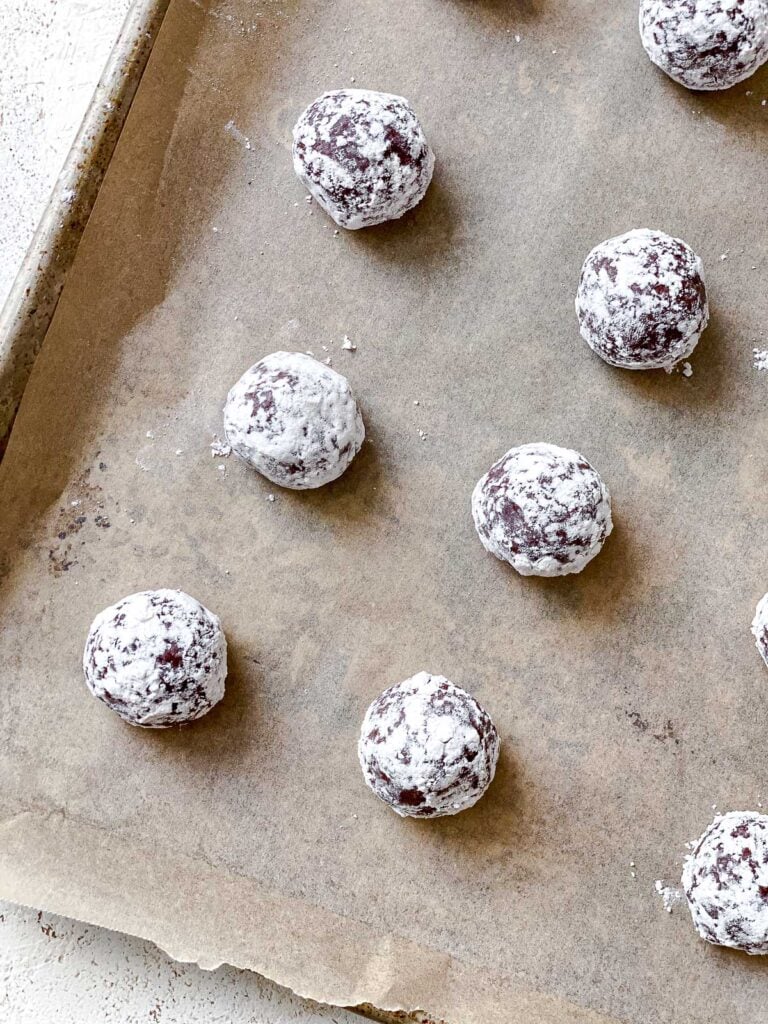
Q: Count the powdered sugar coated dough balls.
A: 9